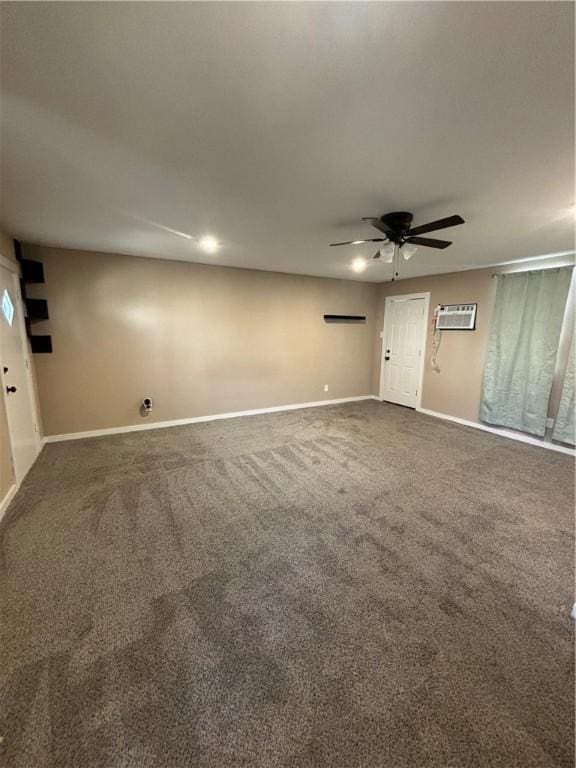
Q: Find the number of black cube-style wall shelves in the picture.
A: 3